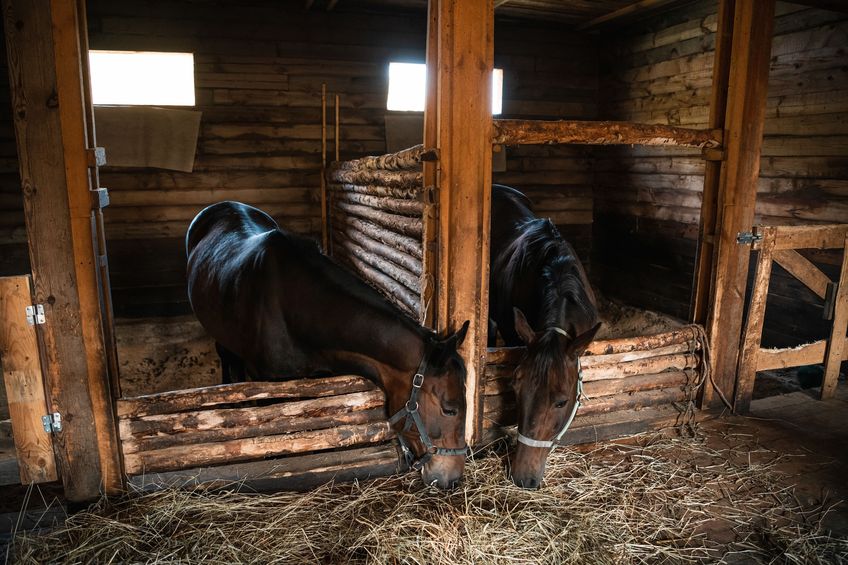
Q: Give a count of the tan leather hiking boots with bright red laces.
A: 0